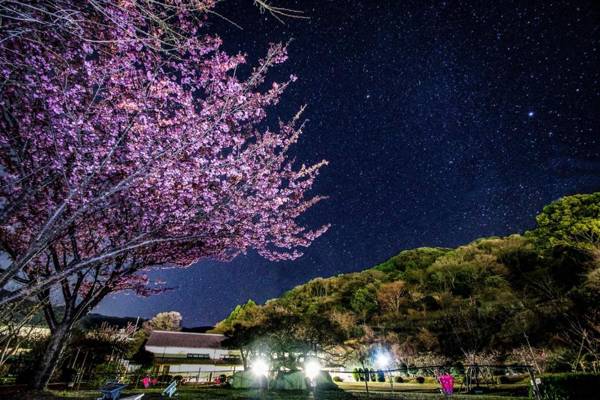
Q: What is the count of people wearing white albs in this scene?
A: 0